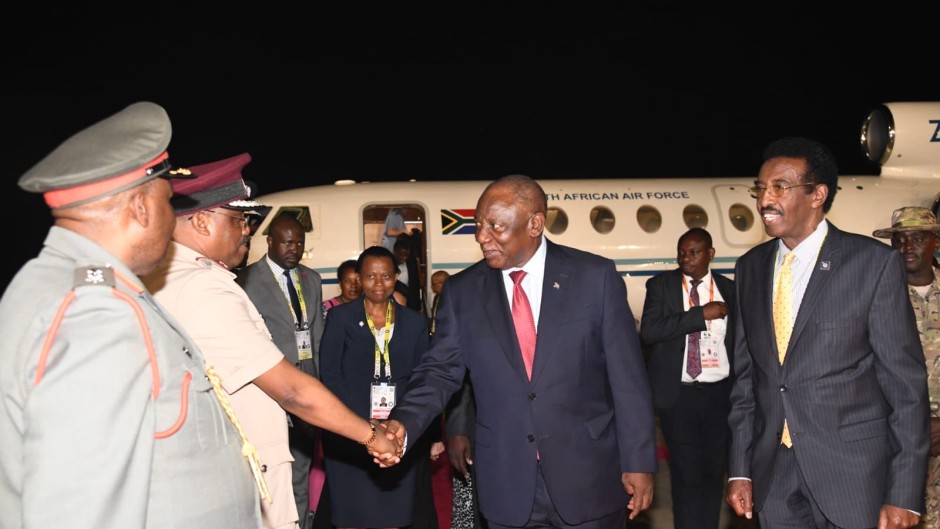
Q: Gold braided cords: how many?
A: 1